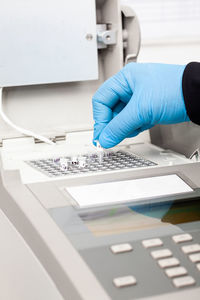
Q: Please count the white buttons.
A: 11